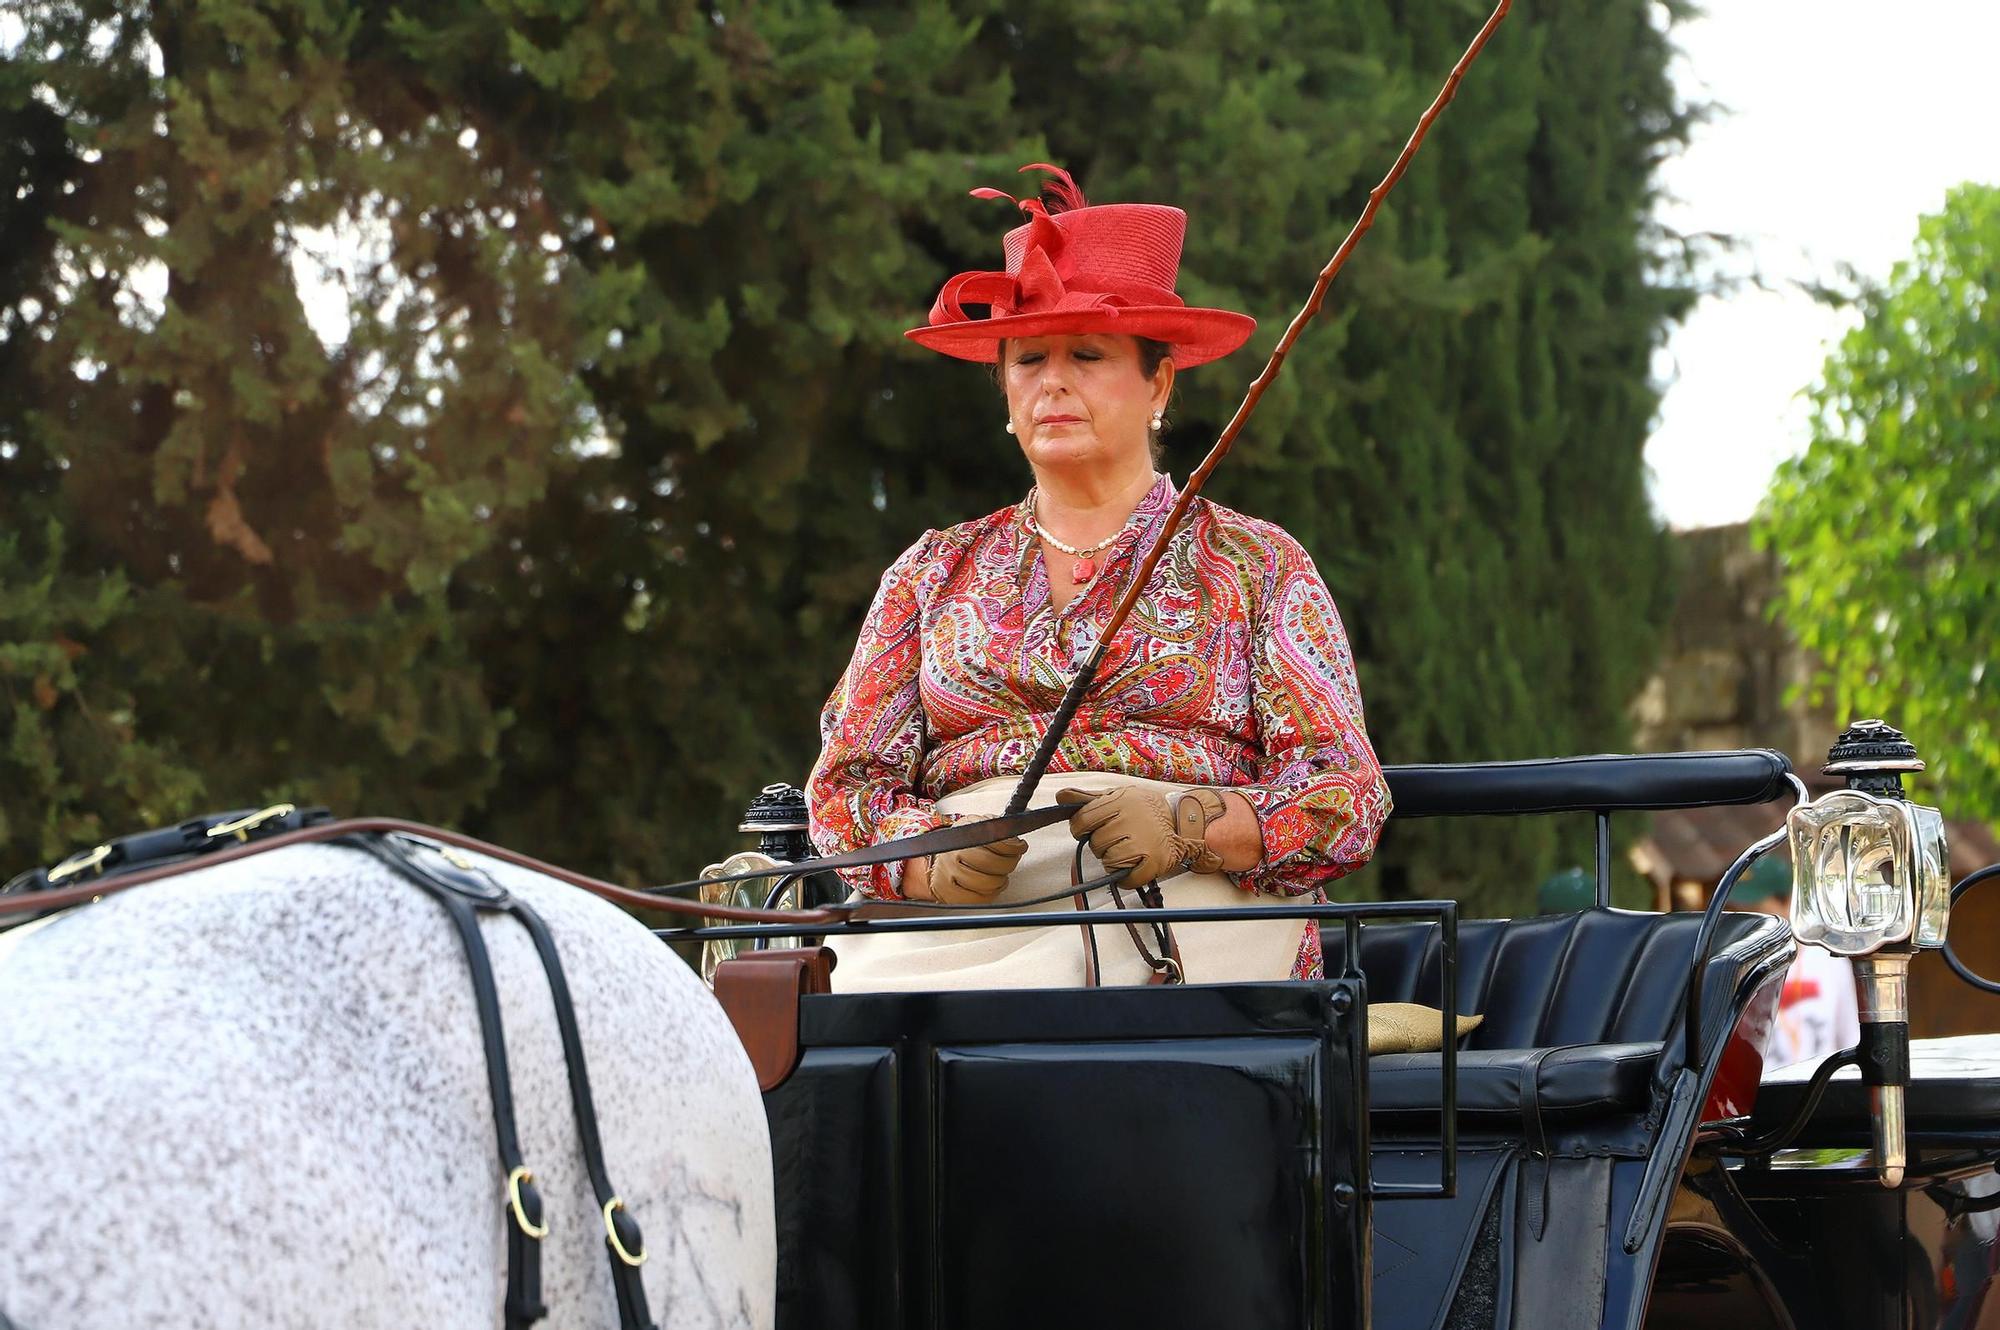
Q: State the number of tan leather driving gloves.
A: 2